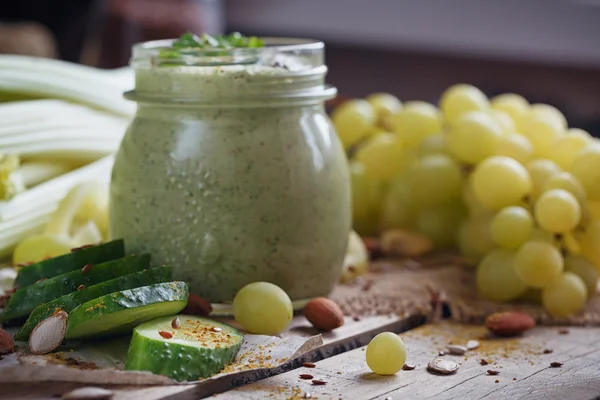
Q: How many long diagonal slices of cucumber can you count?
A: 4